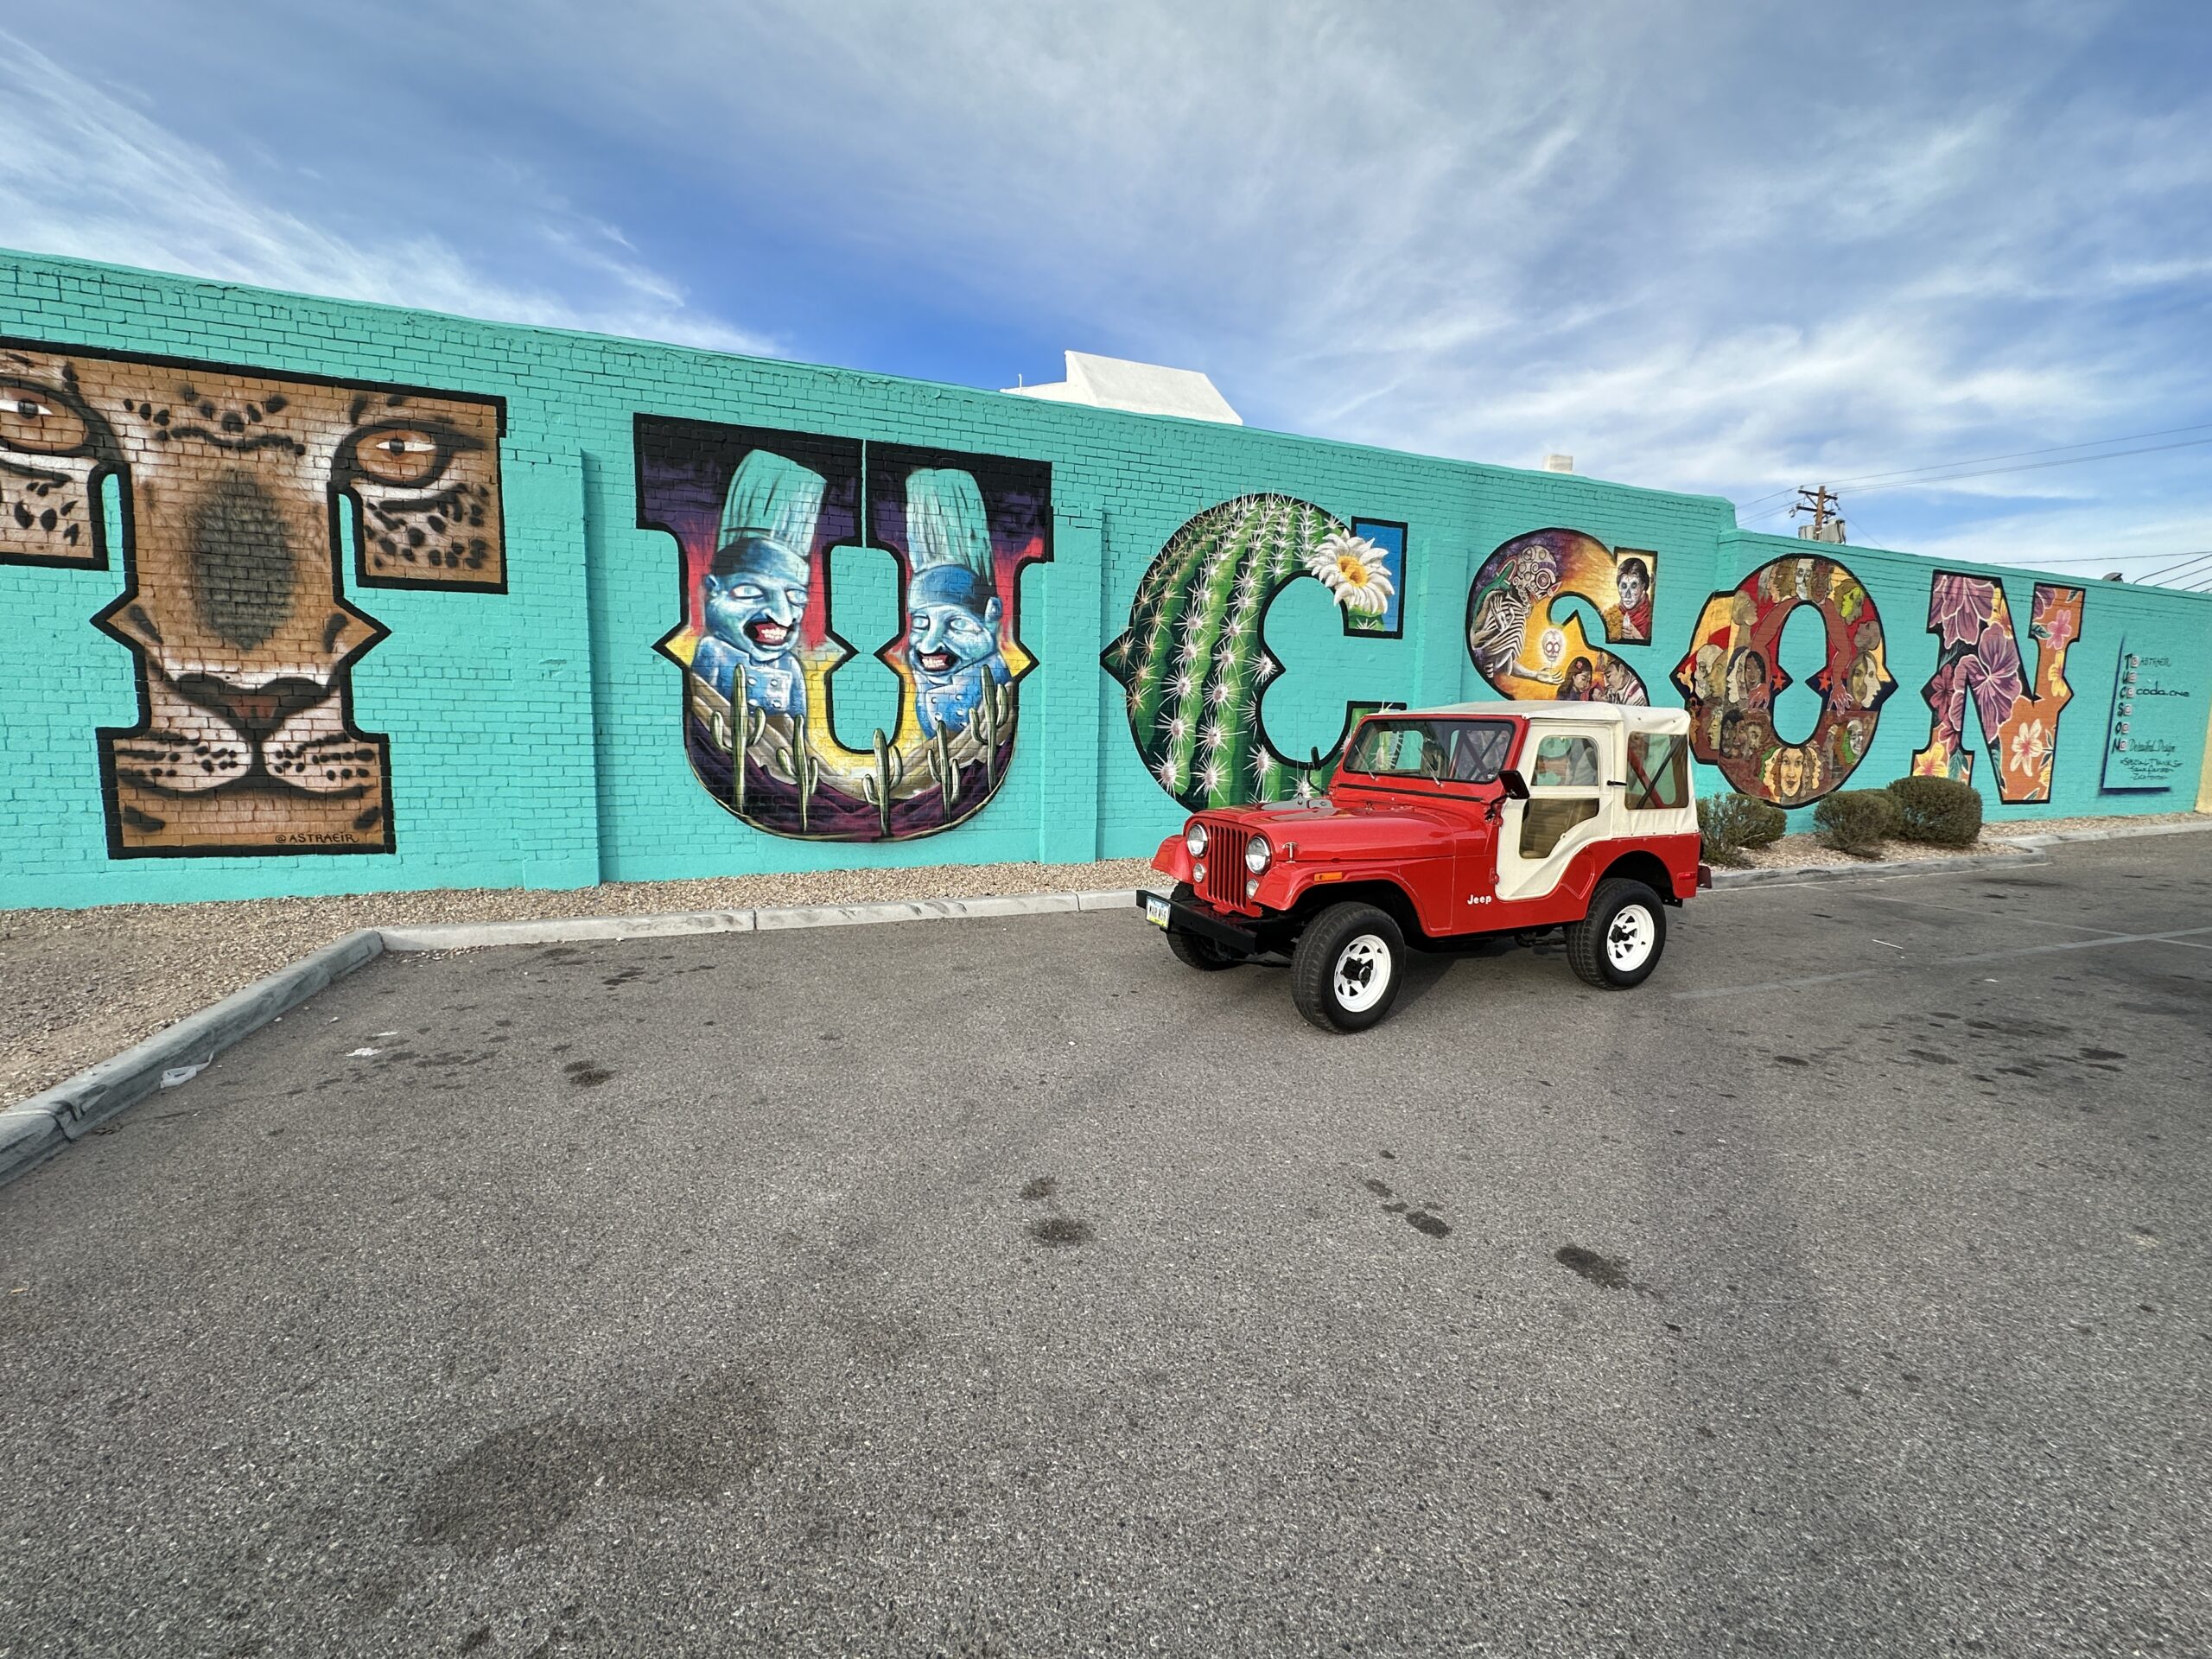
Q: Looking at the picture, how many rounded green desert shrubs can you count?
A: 3